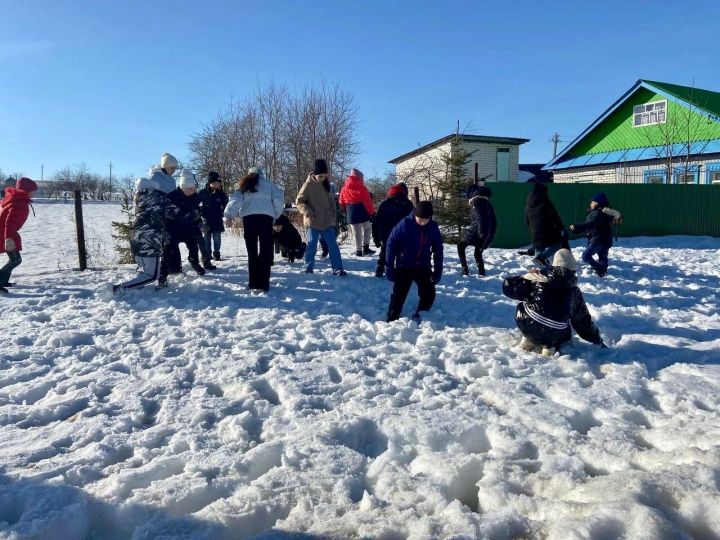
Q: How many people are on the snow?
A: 15